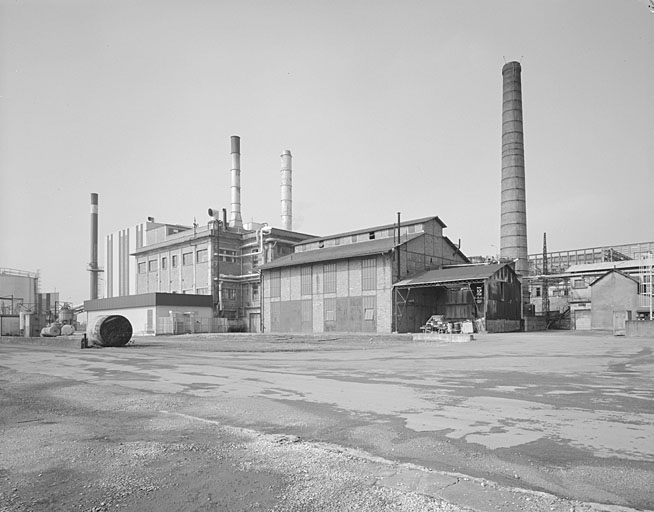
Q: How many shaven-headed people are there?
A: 0